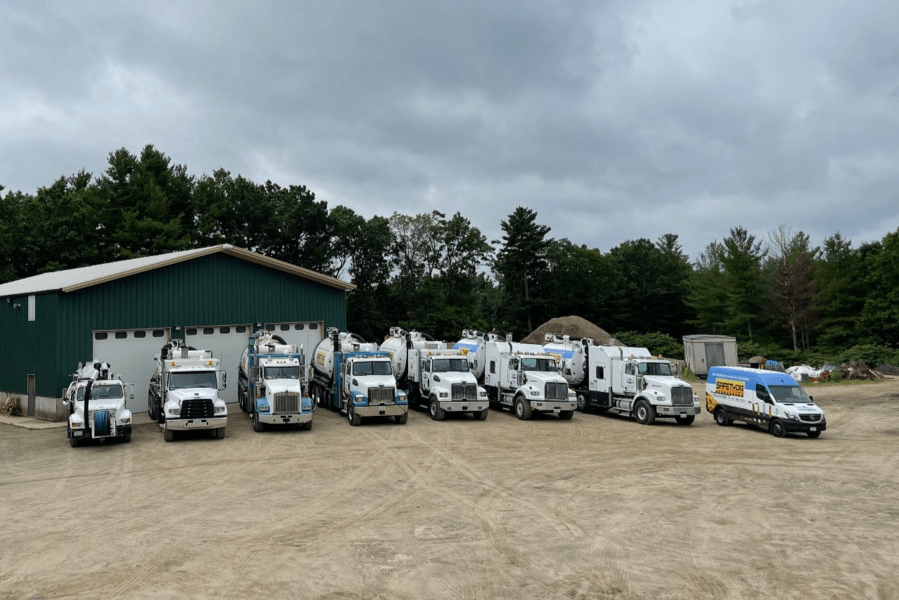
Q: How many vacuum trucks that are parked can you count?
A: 7